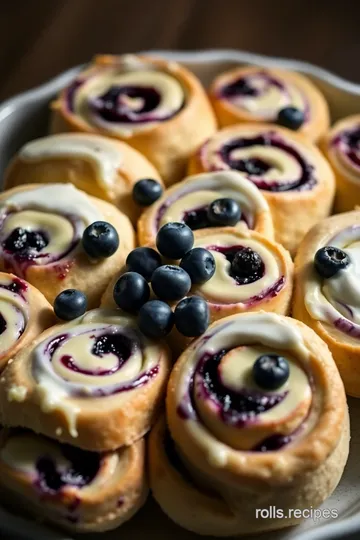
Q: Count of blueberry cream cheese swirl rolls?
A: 13